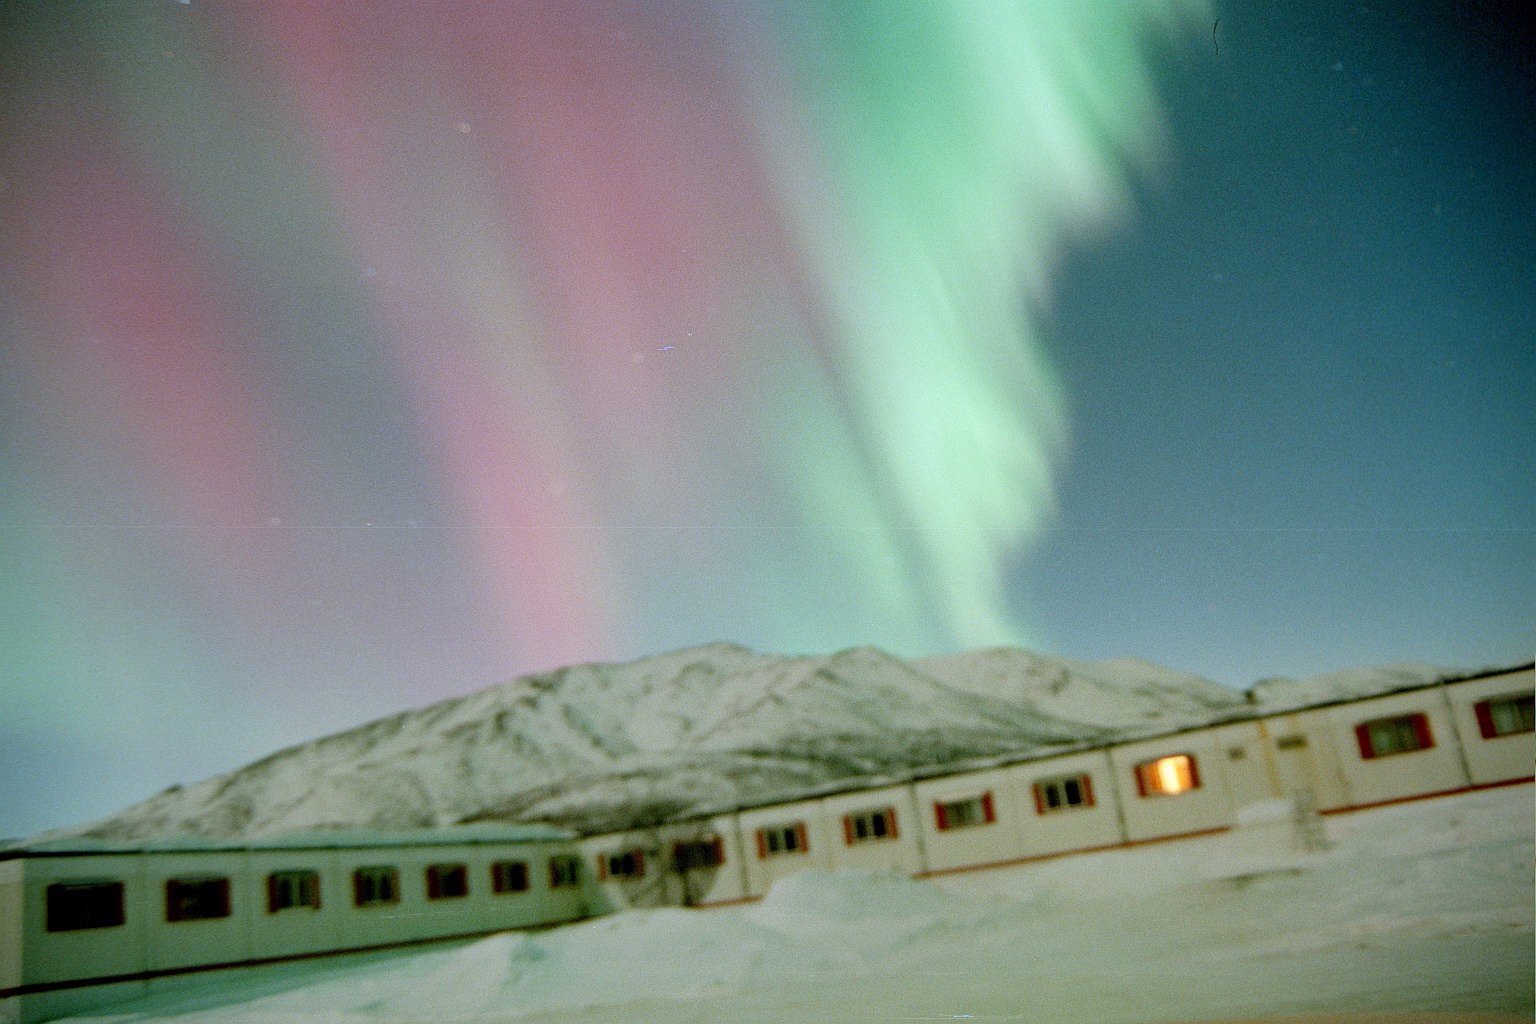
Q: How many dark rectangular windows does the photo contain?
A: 15